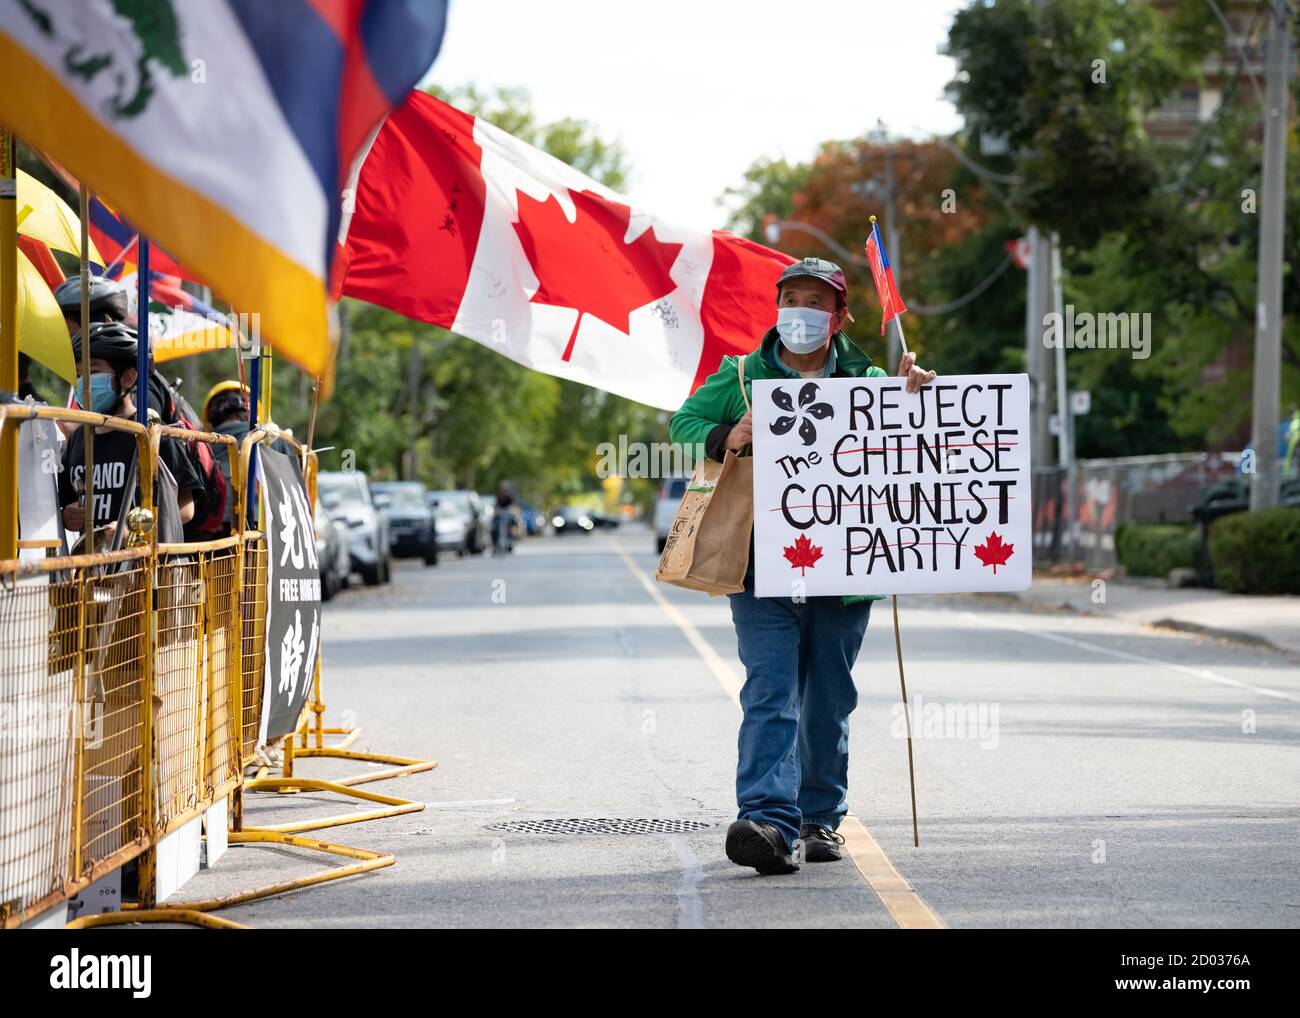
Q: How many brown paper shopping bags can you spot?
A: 1